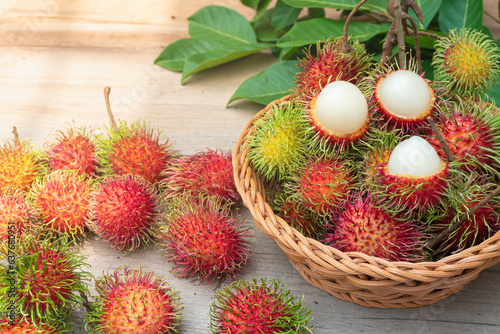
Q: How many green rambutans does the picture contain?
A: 2